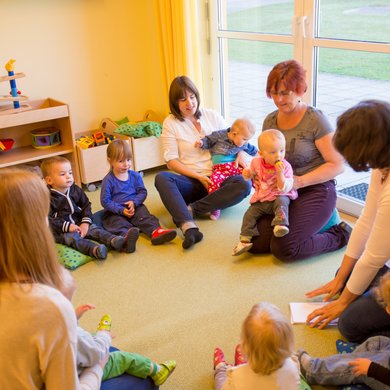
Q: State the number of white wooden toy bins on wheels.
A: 2